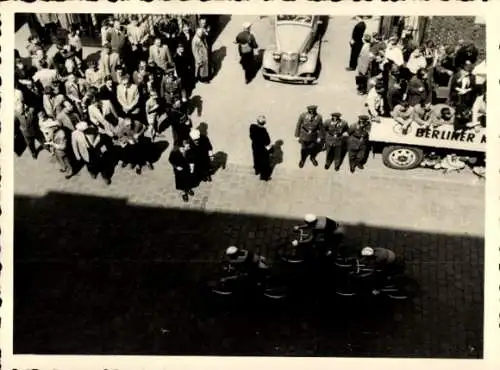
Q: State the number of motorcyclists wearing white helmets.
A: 3